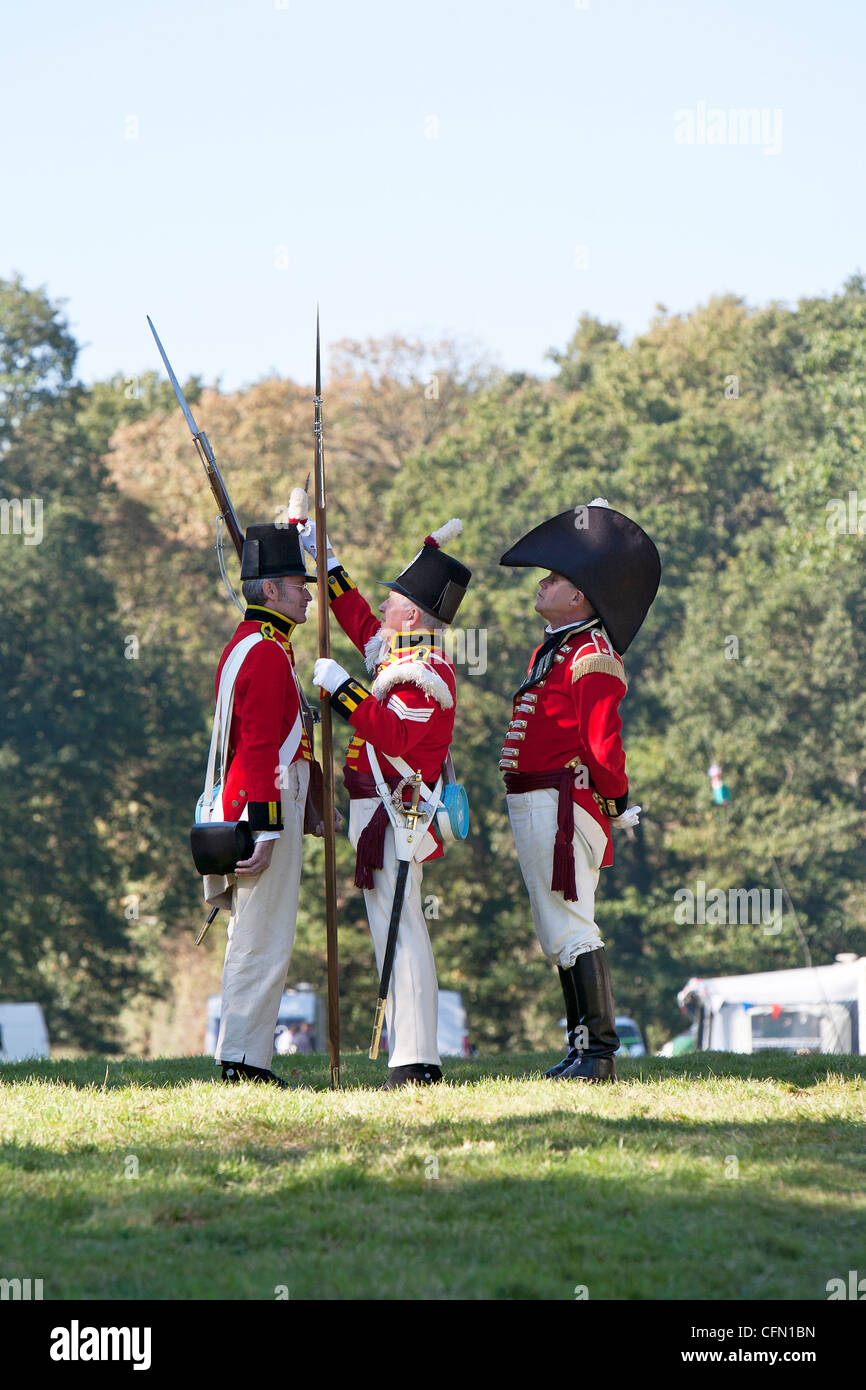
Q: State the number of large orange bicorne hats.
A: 0